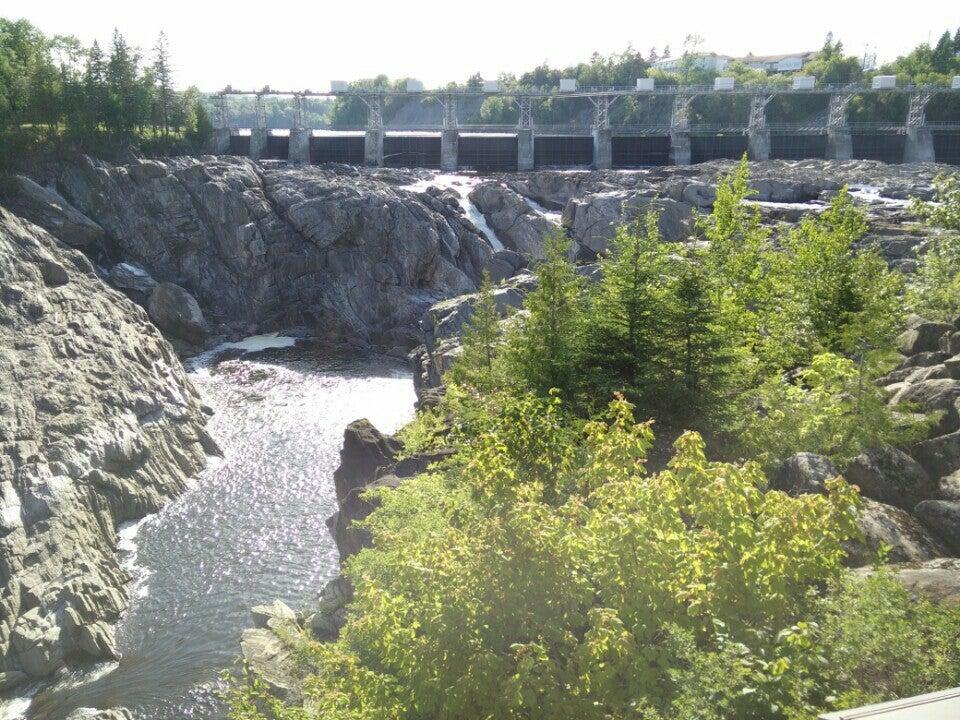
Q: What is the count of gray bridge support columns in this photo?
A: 11